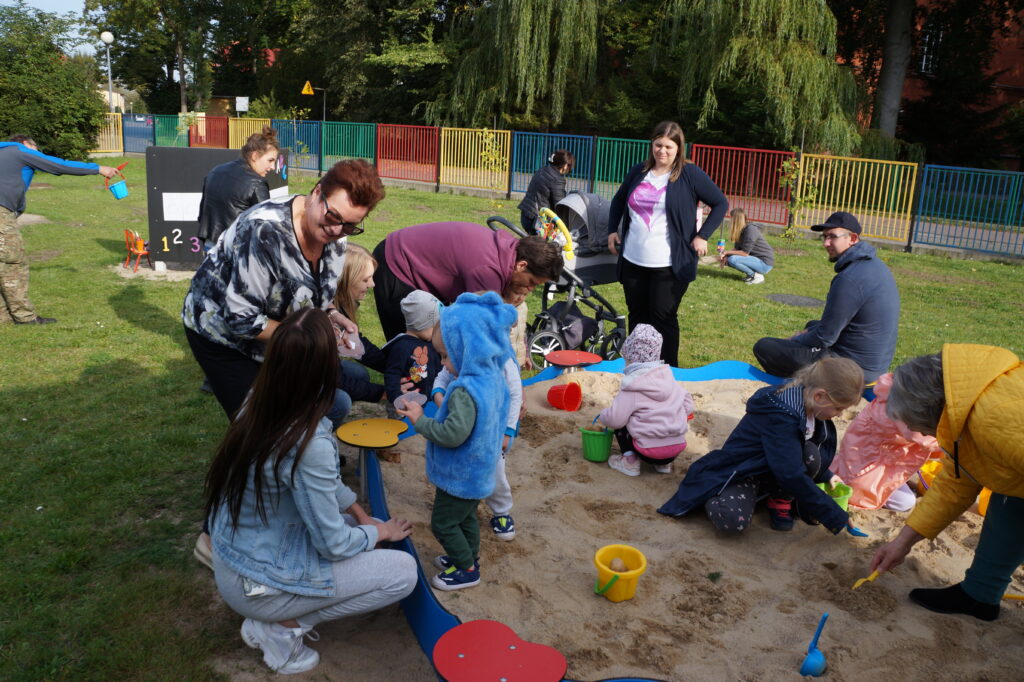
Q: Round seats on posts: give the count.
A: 3